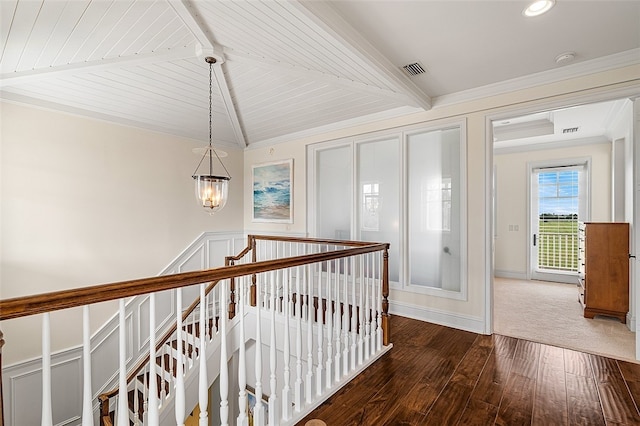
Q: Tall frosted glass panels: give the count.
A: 3